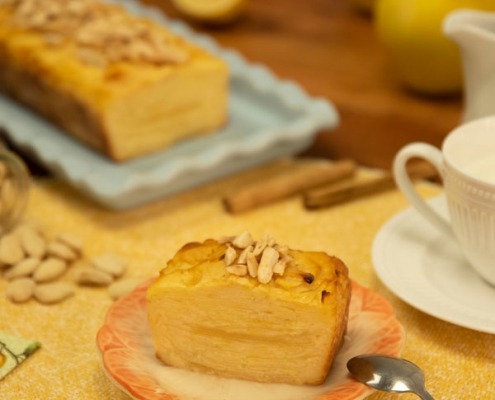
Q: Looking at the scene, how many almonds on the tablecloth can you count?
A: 11